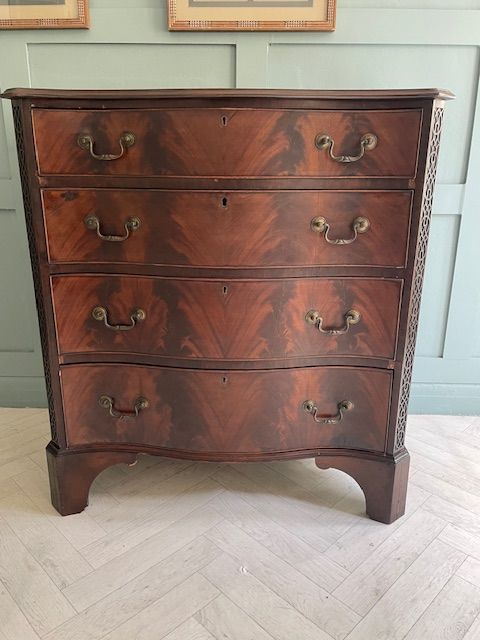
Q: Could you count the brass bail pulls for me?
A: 8